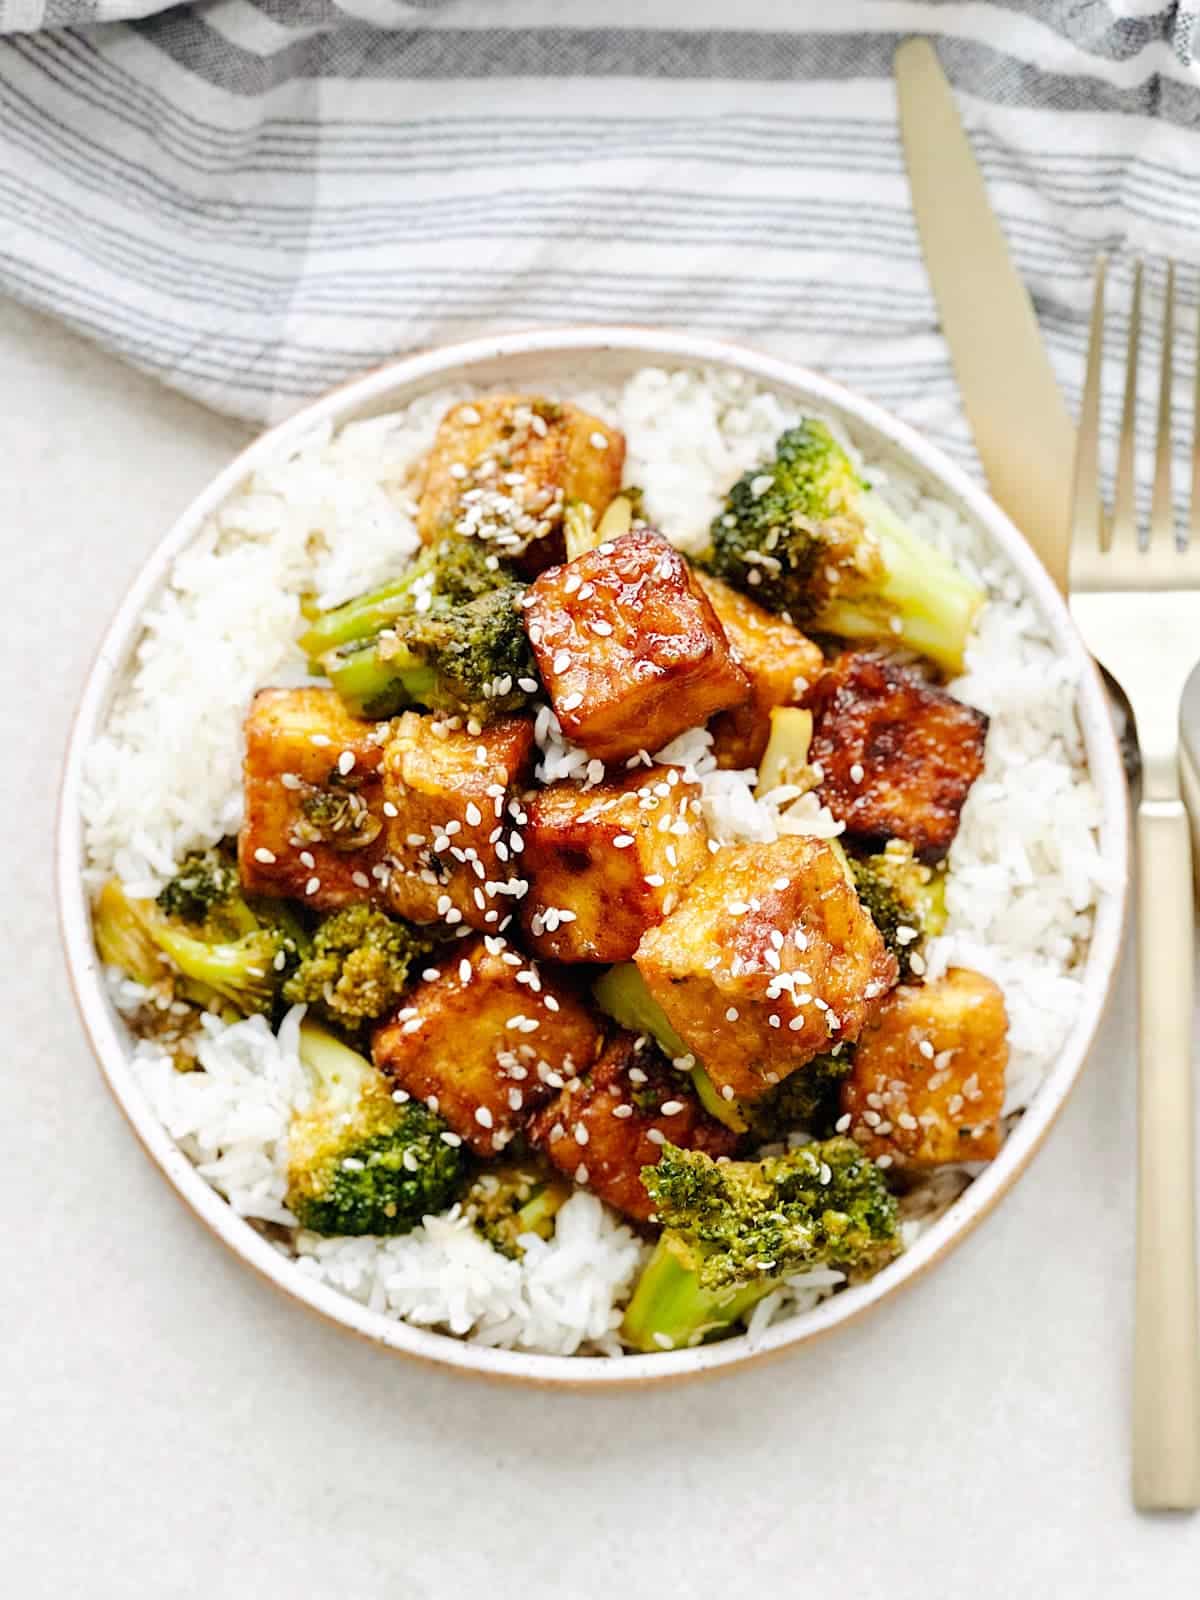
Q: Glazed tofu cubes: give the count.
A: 11